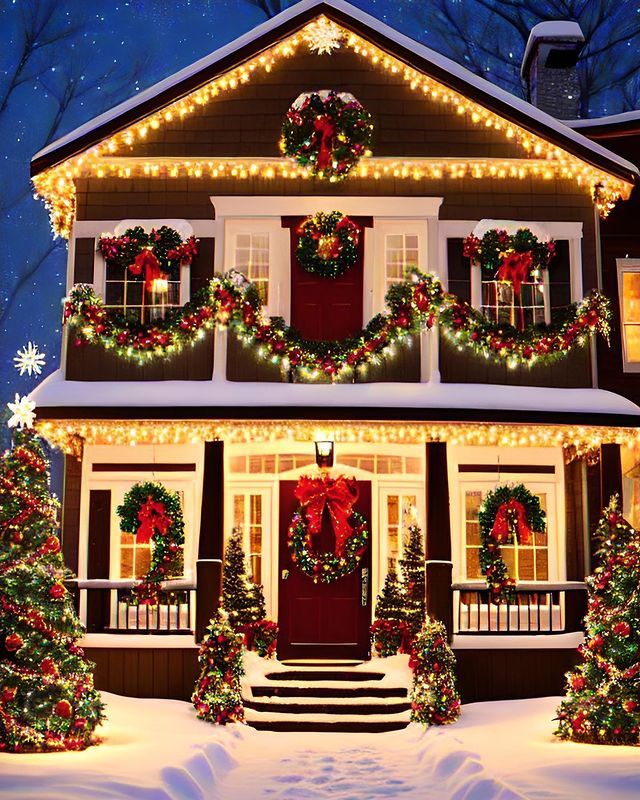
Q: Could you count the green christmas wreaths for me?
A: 7